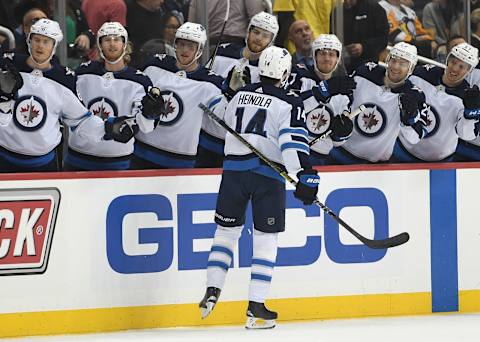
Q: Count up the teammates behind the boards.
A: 7